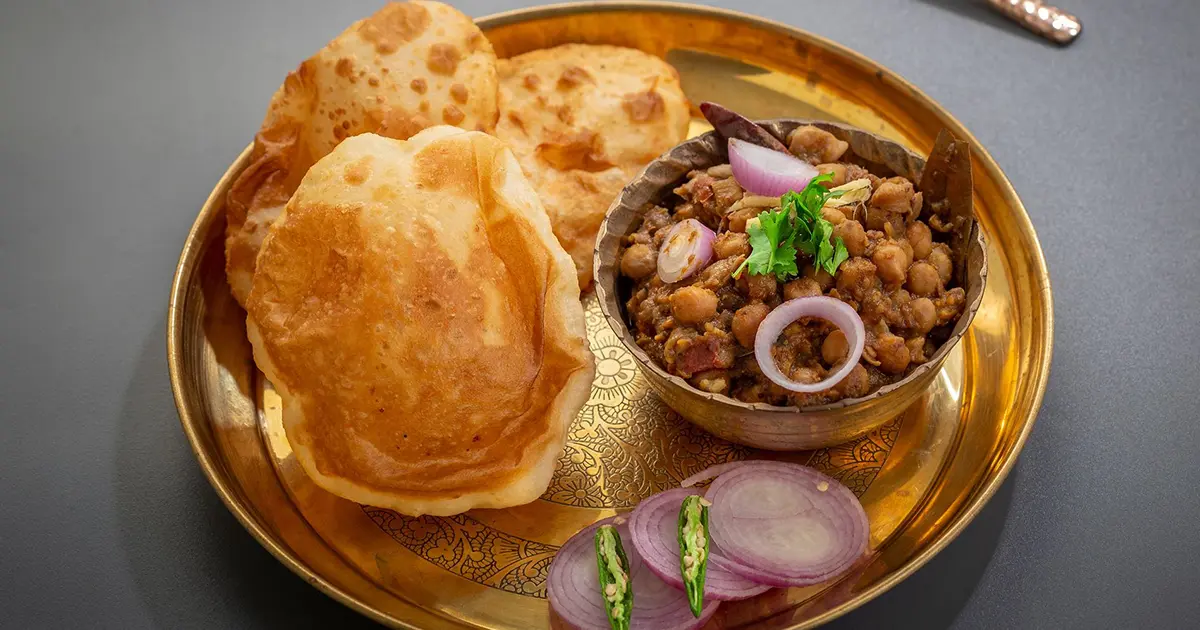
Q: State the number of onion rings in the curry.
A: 1